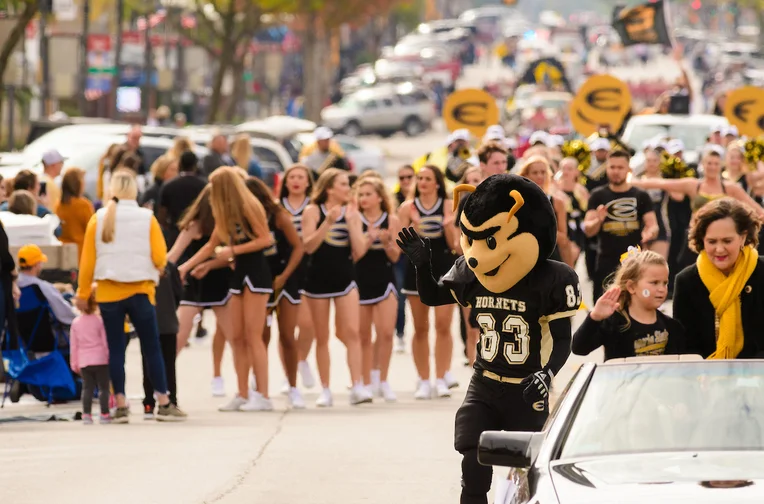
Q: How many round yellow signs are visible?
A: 3